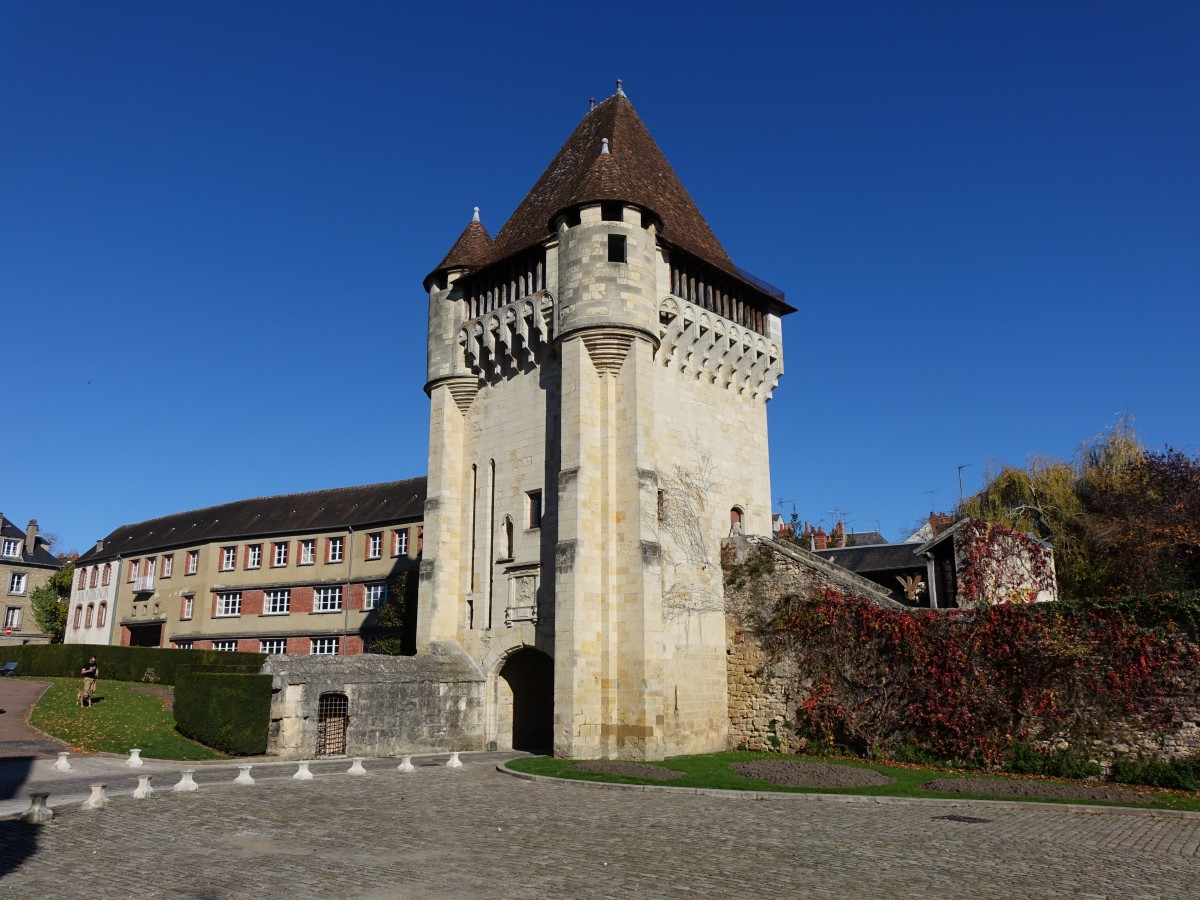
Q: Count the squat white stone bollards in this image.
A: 11